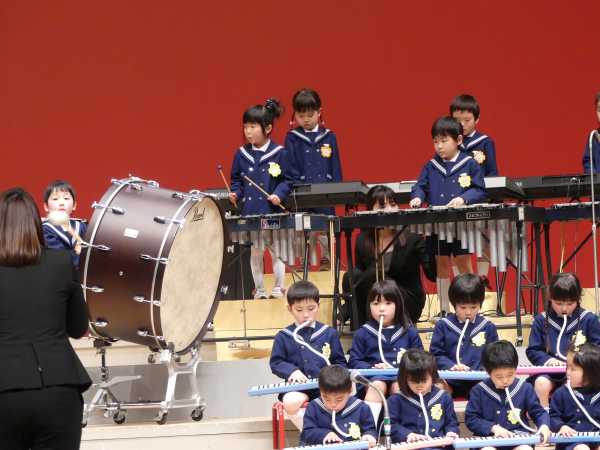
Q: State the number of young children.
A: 14